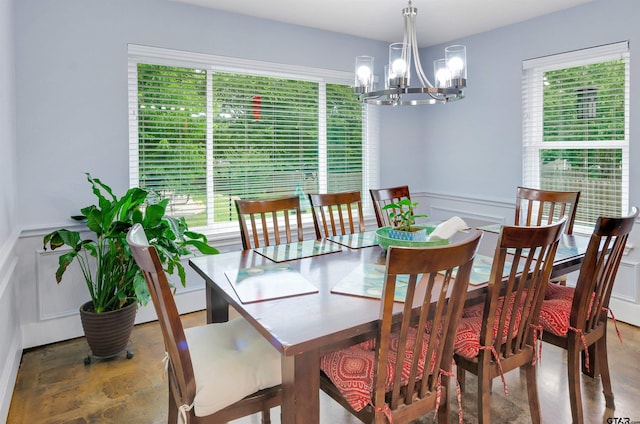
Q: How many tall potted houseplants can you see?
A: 1